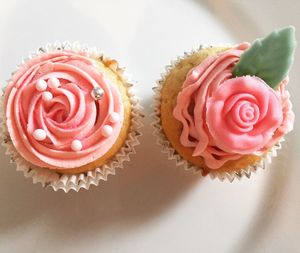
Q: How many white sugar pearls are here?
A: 7